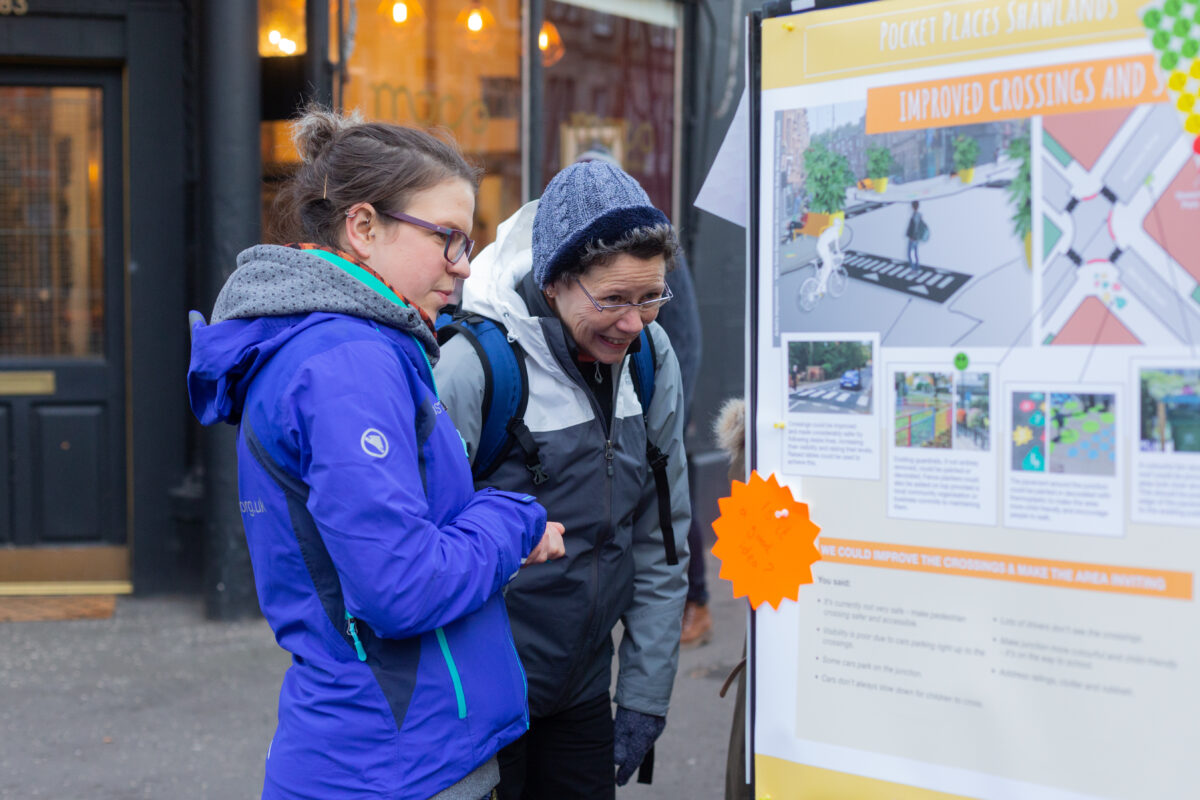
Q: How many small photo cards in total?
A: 4